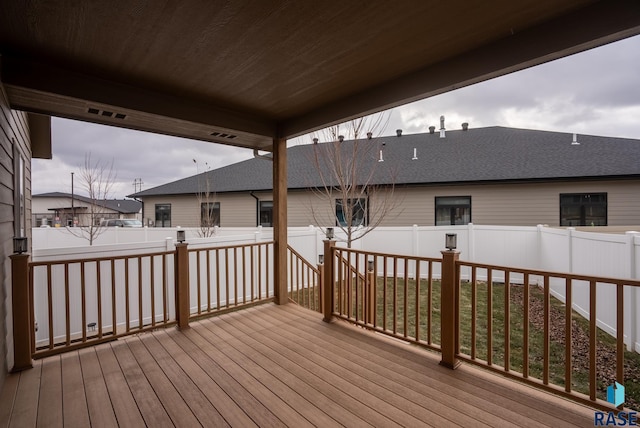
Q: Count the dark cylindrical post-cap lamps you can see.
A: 6